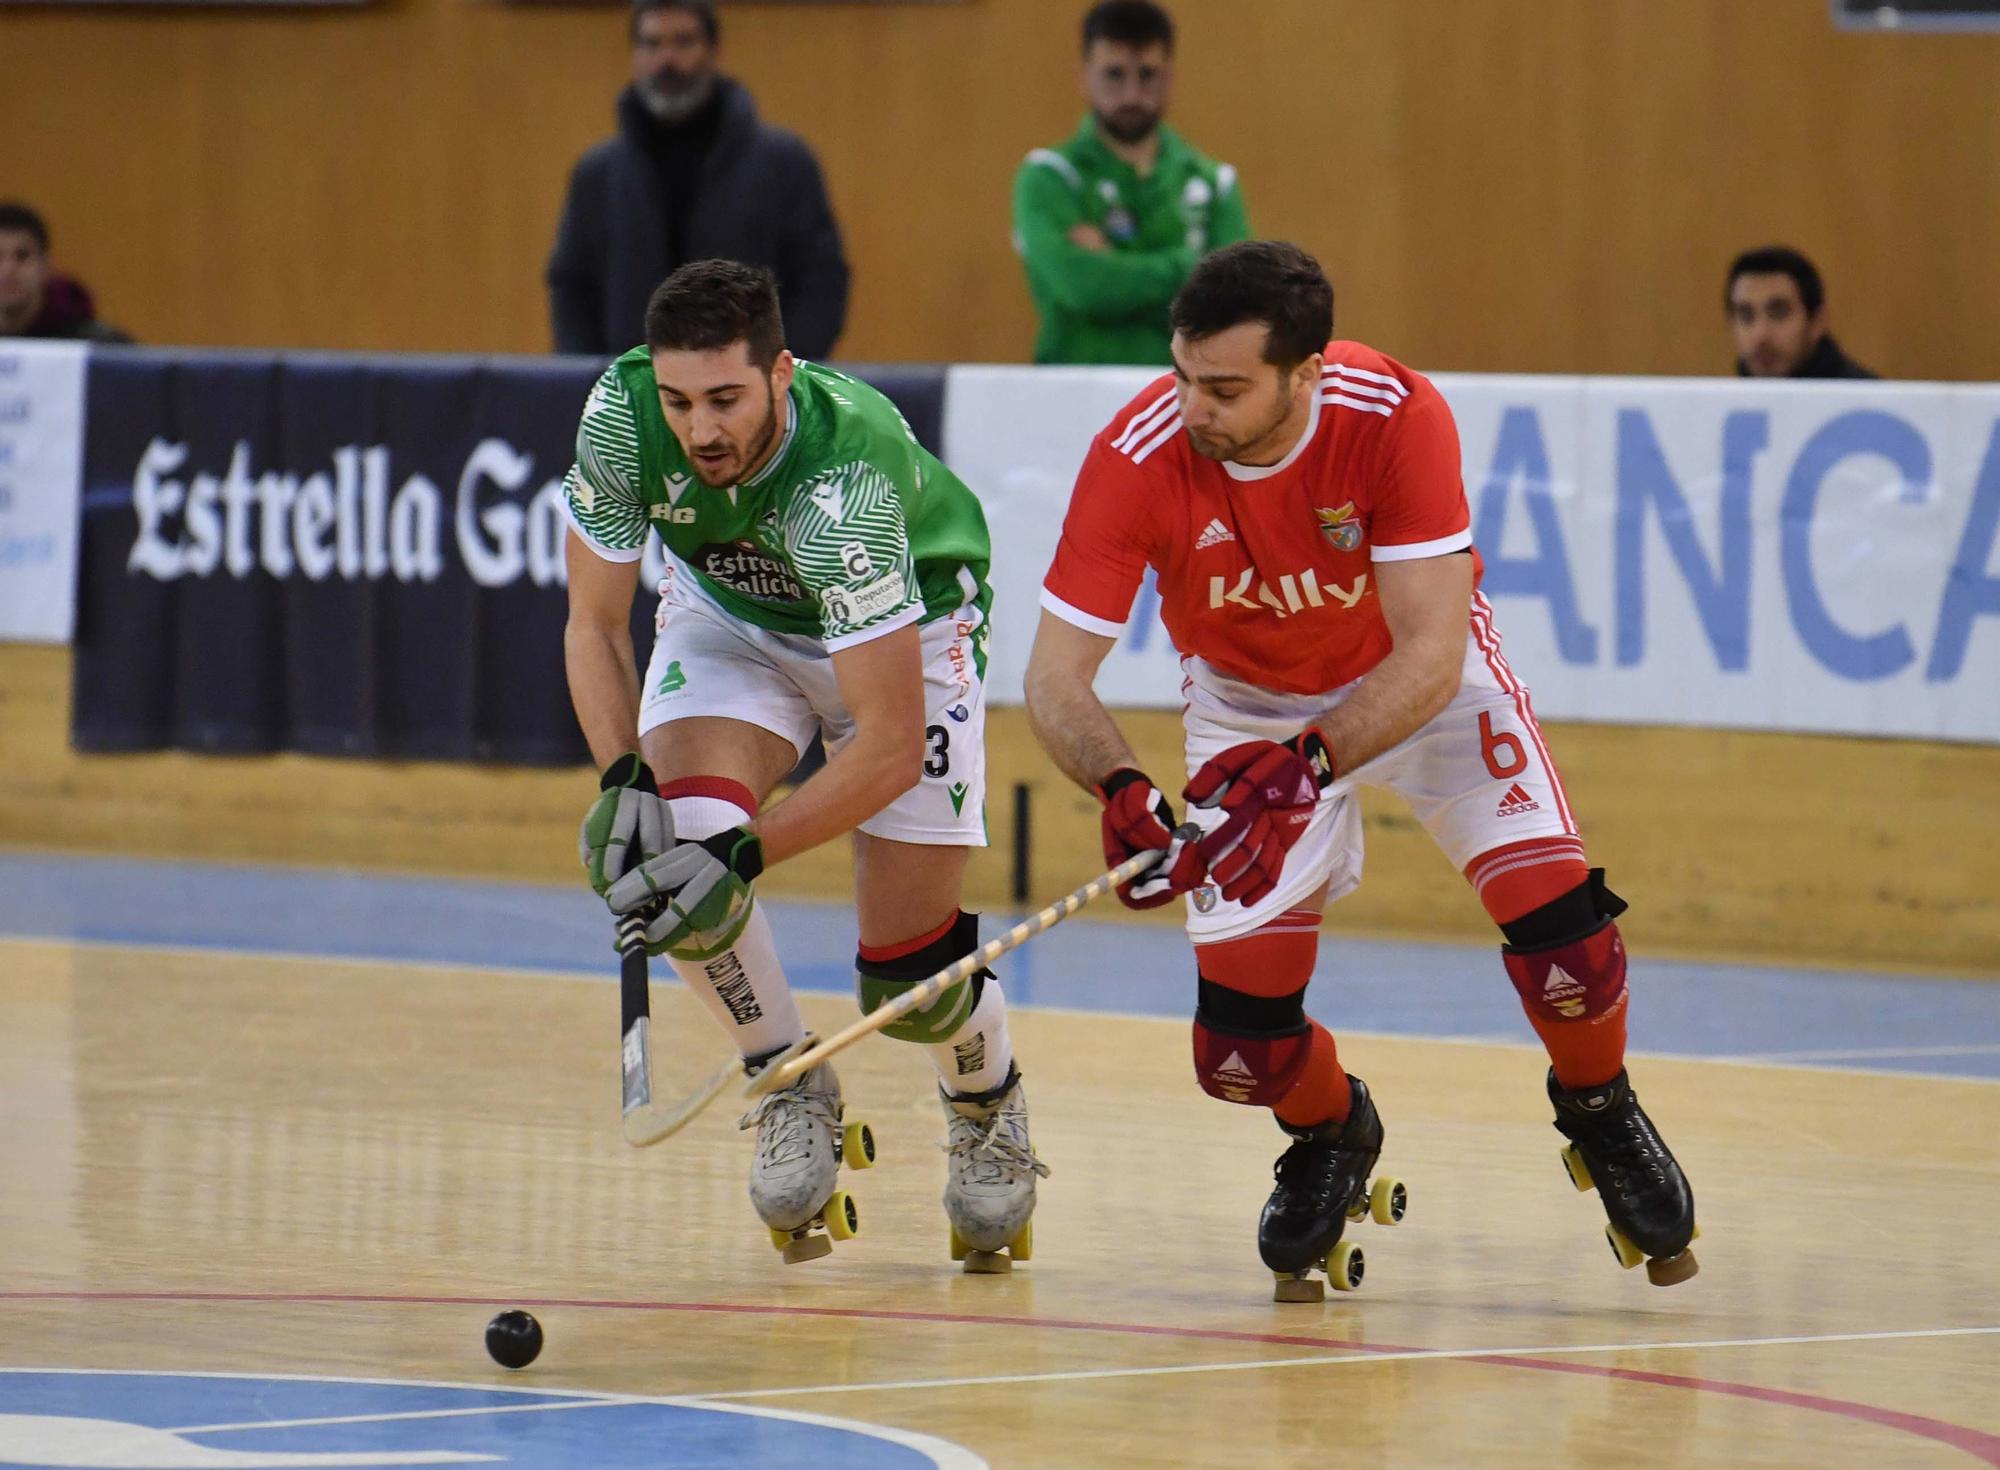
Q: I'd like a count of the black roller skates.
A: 2